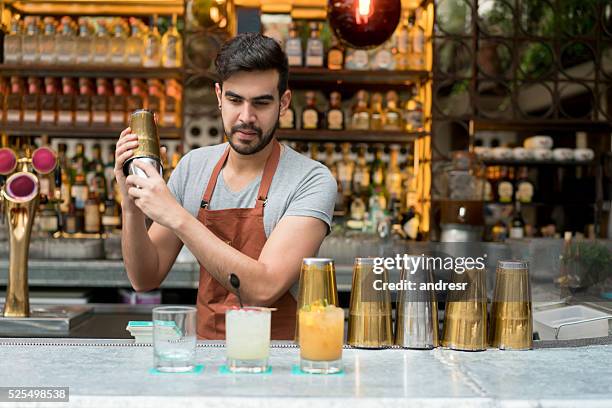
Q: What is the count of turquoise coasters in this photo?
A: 3